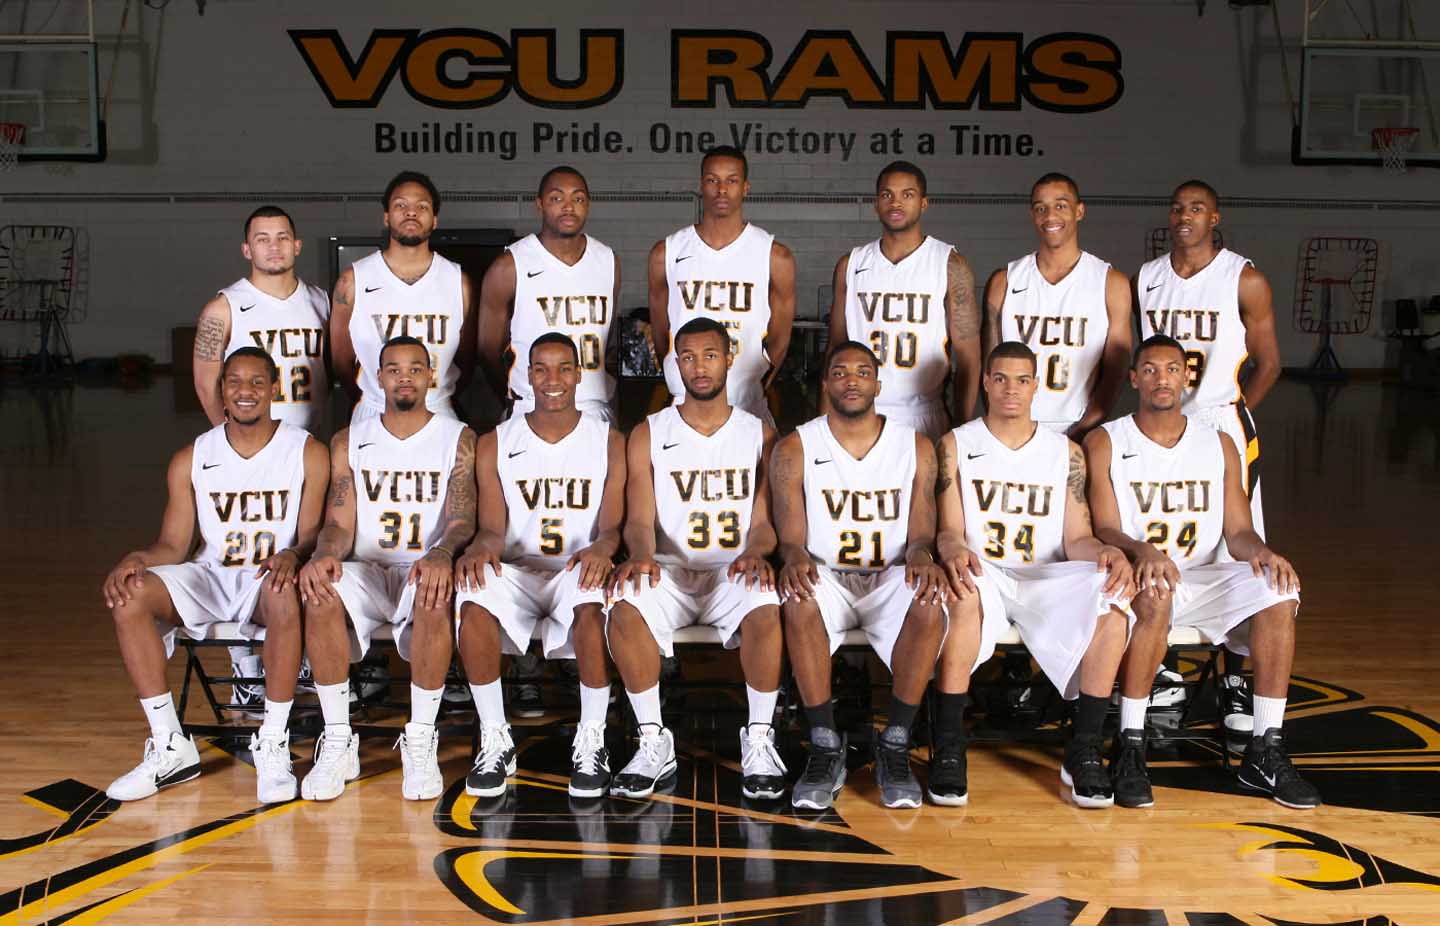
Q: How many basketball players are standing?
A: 7